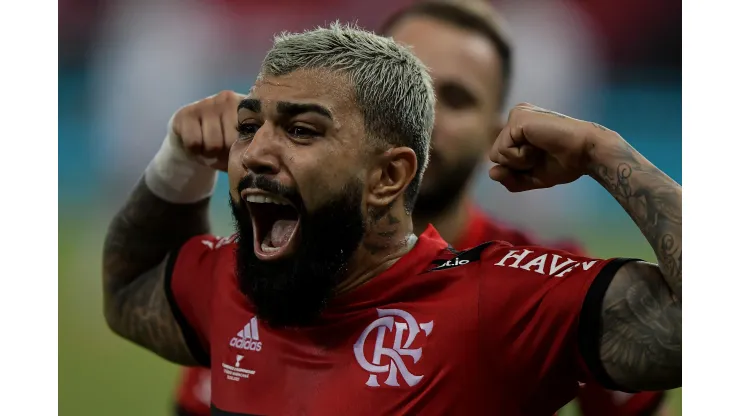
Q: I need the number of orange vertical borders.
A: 0